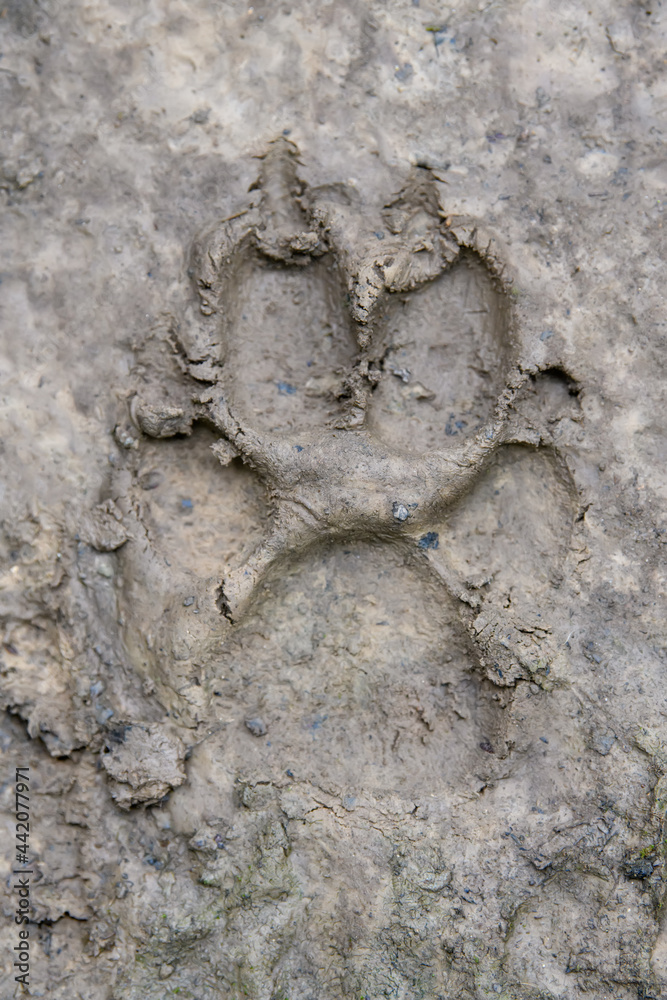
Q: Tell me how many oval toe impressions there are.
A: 4